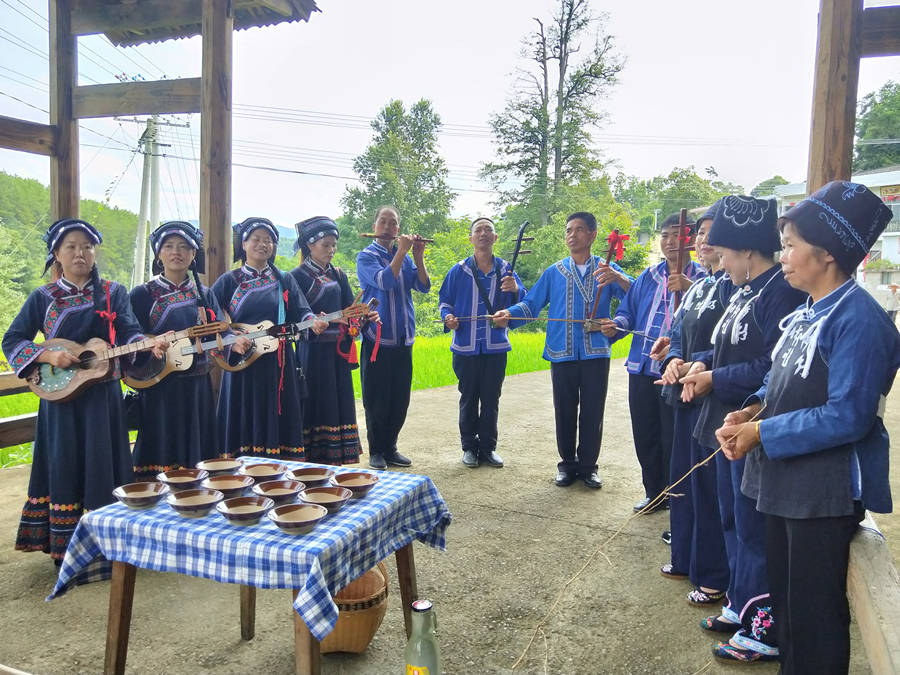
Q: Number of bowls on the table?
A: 12